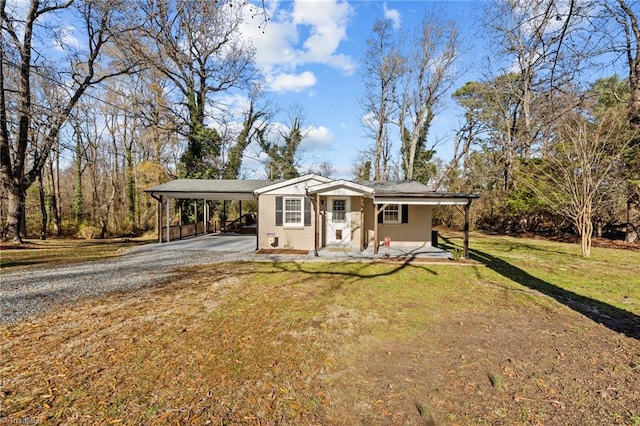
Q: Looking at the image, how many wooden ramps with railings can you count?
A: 1